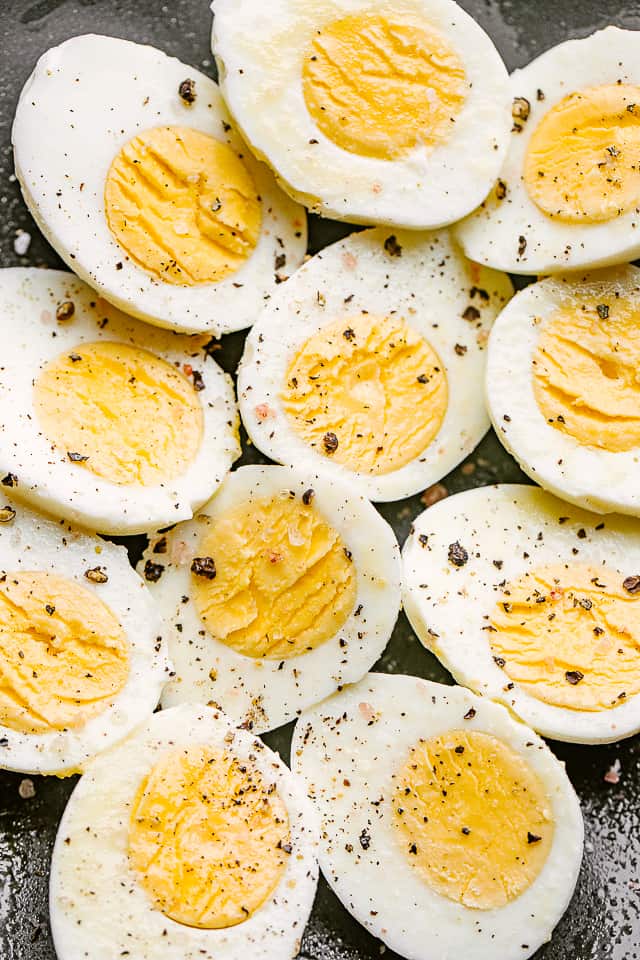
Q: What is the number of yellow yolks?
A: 11